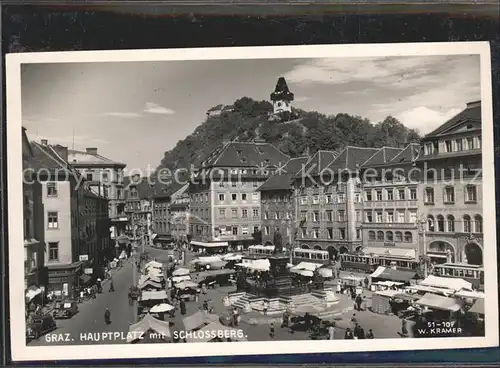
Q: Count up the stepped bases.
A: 1